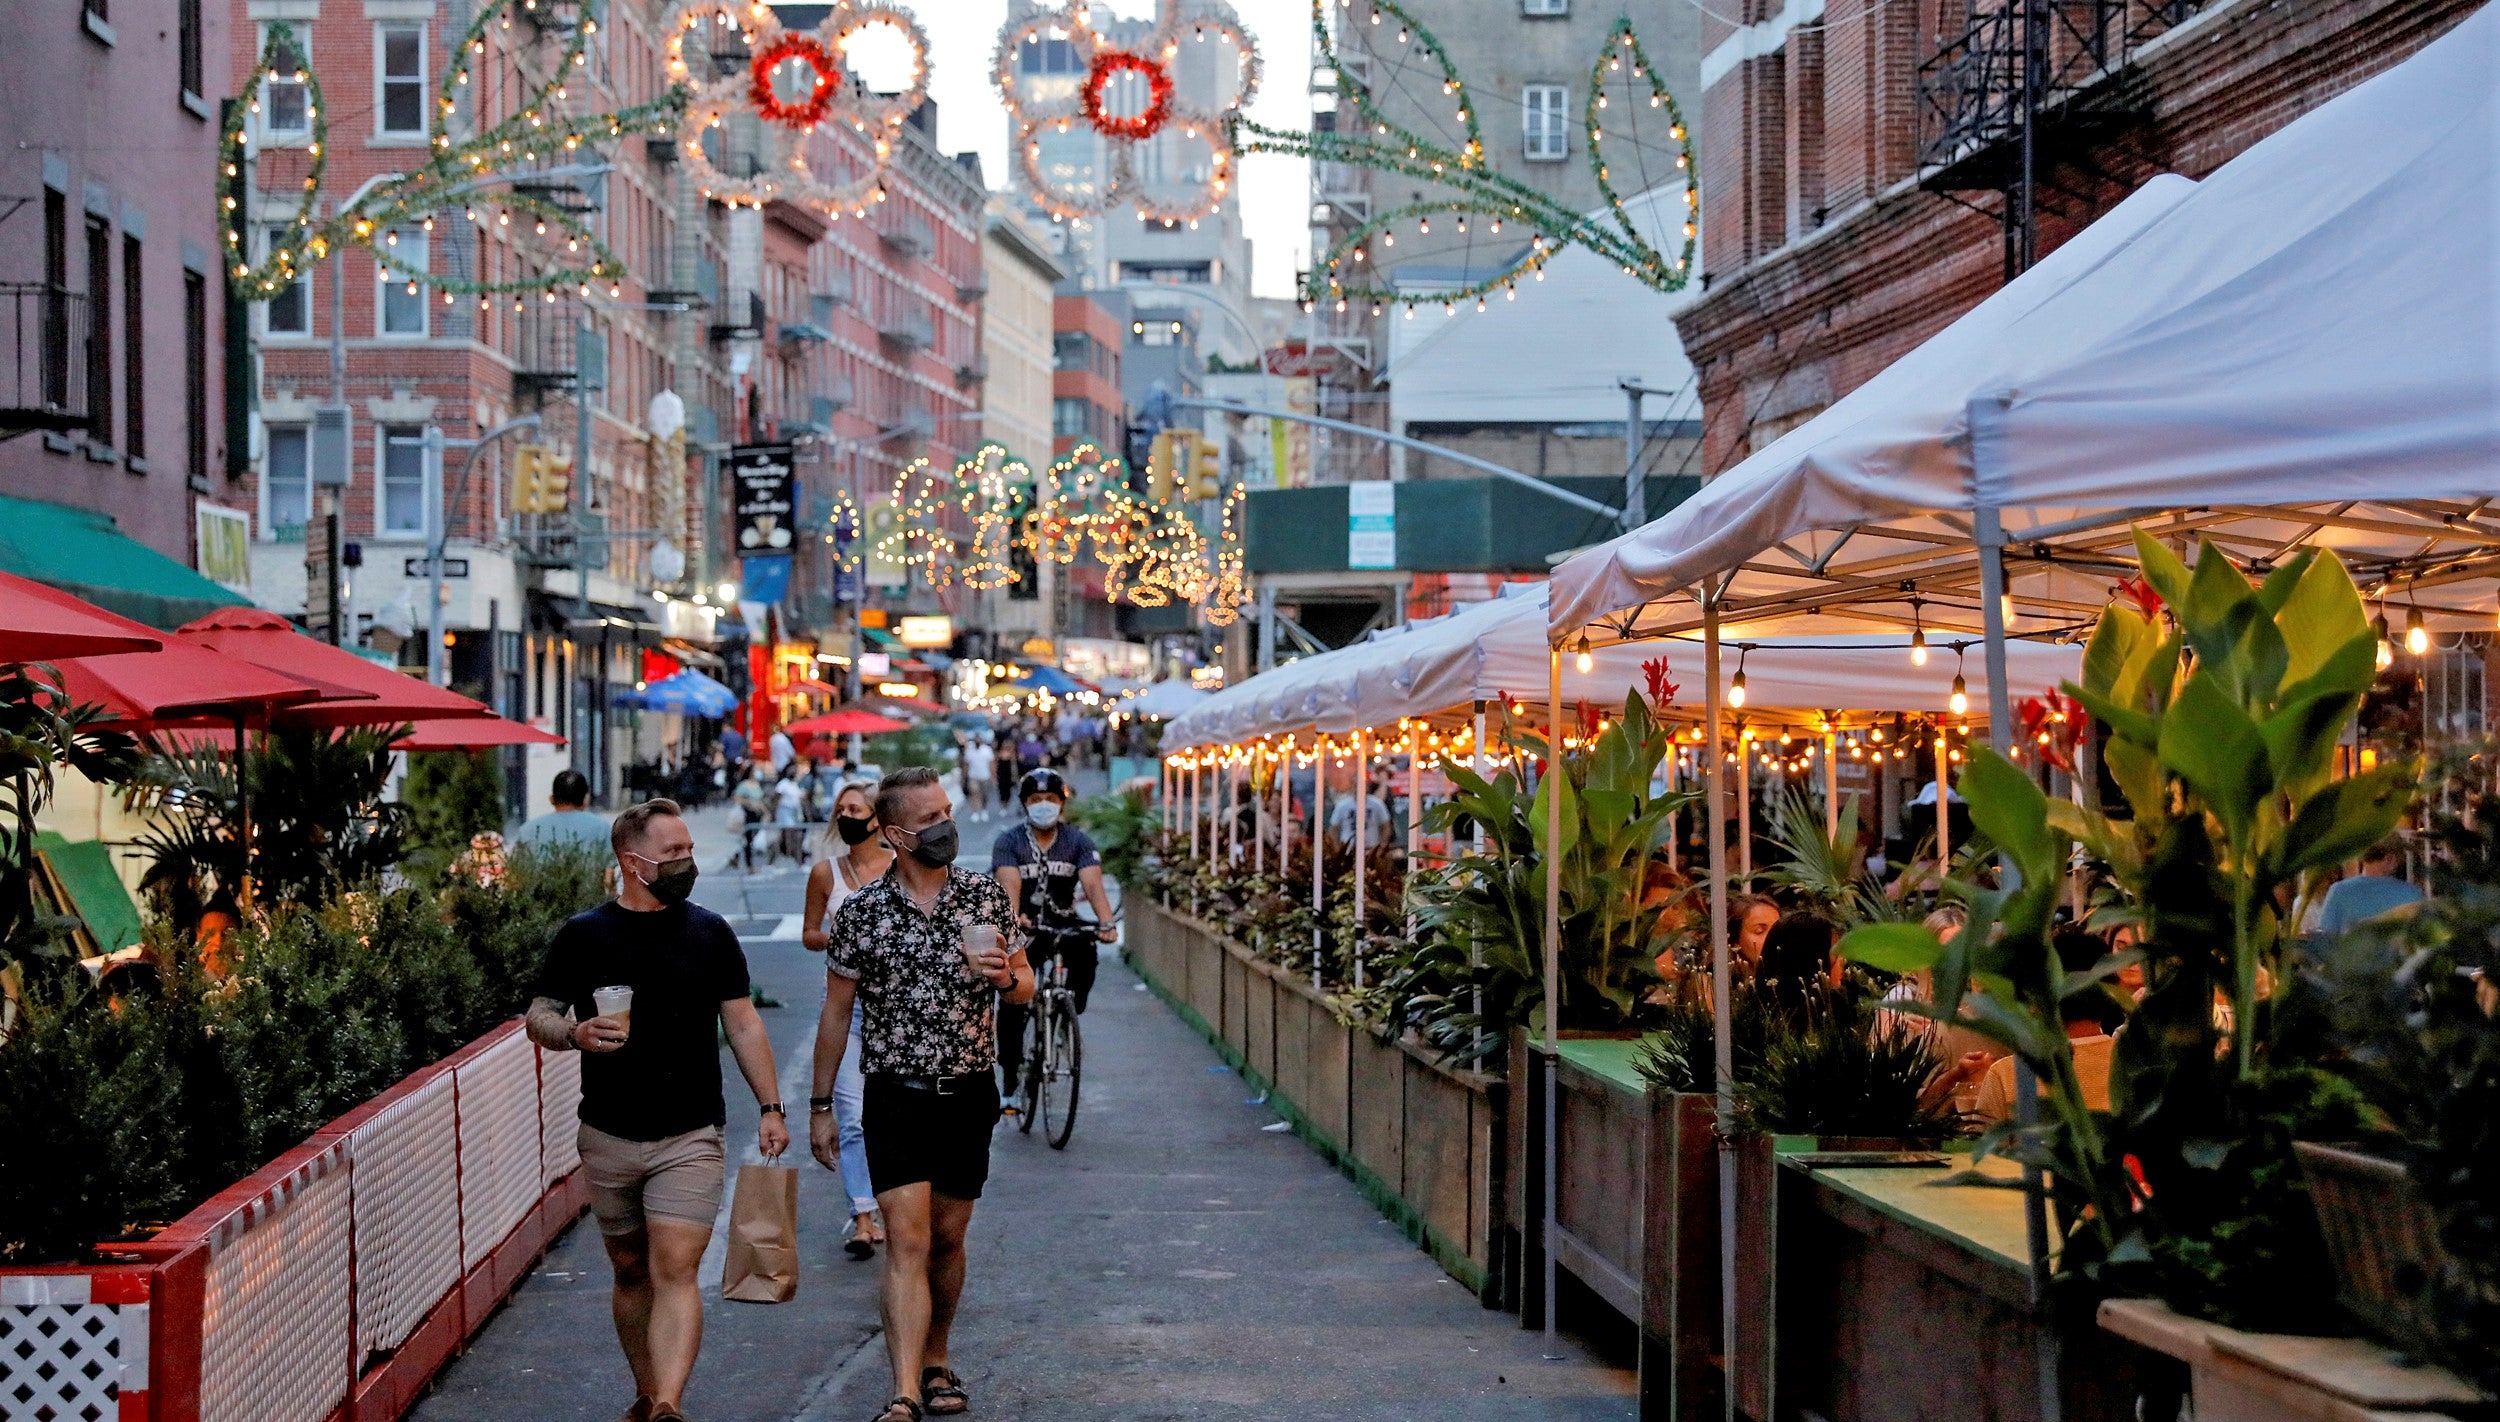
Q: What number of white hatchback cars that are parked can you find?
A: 0